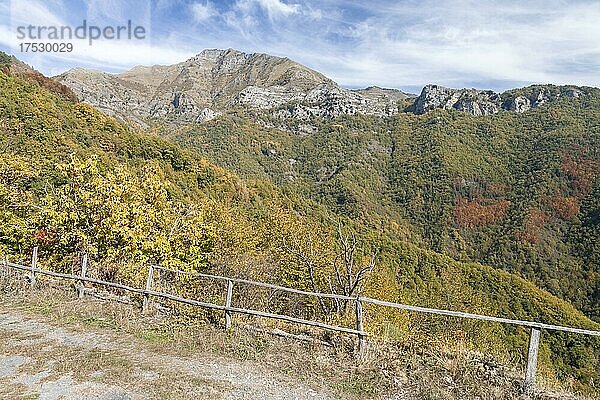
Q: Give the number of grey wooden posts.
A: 6